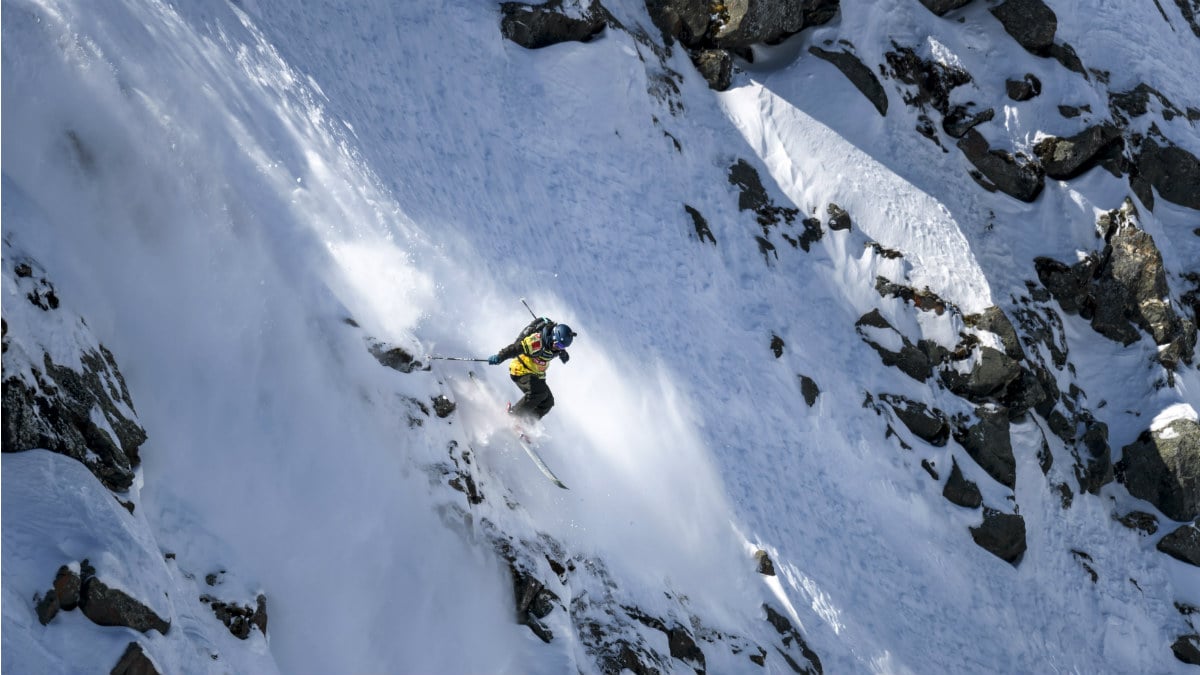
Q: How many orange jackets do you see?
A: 0